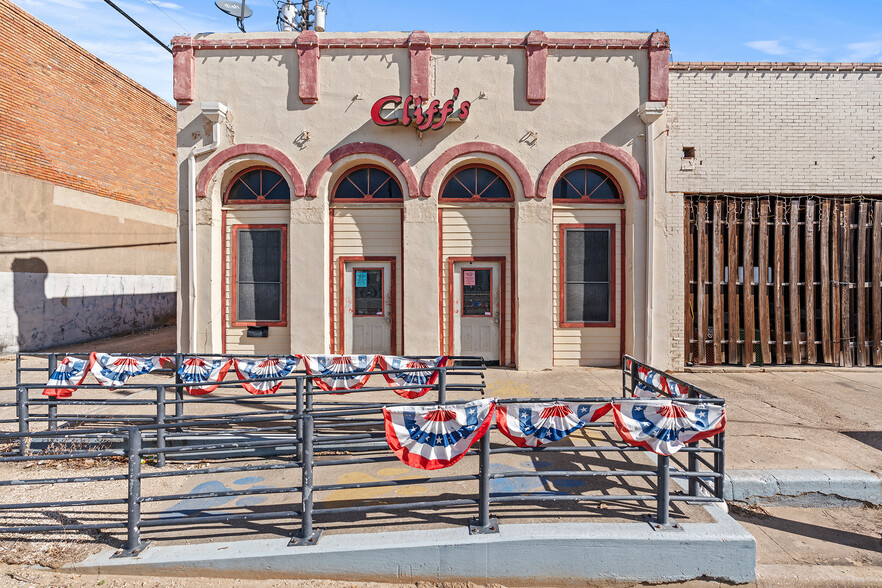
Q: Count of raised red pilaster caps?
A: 5